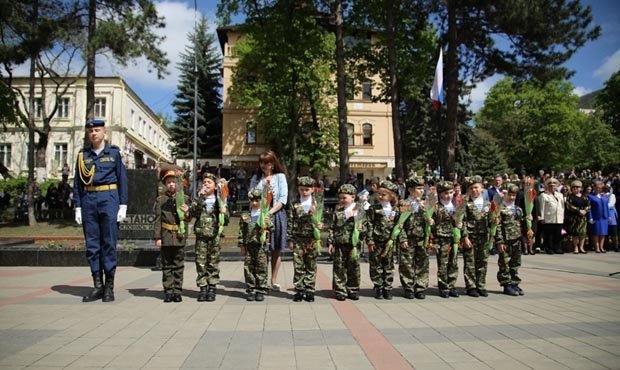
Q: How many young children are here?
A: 10